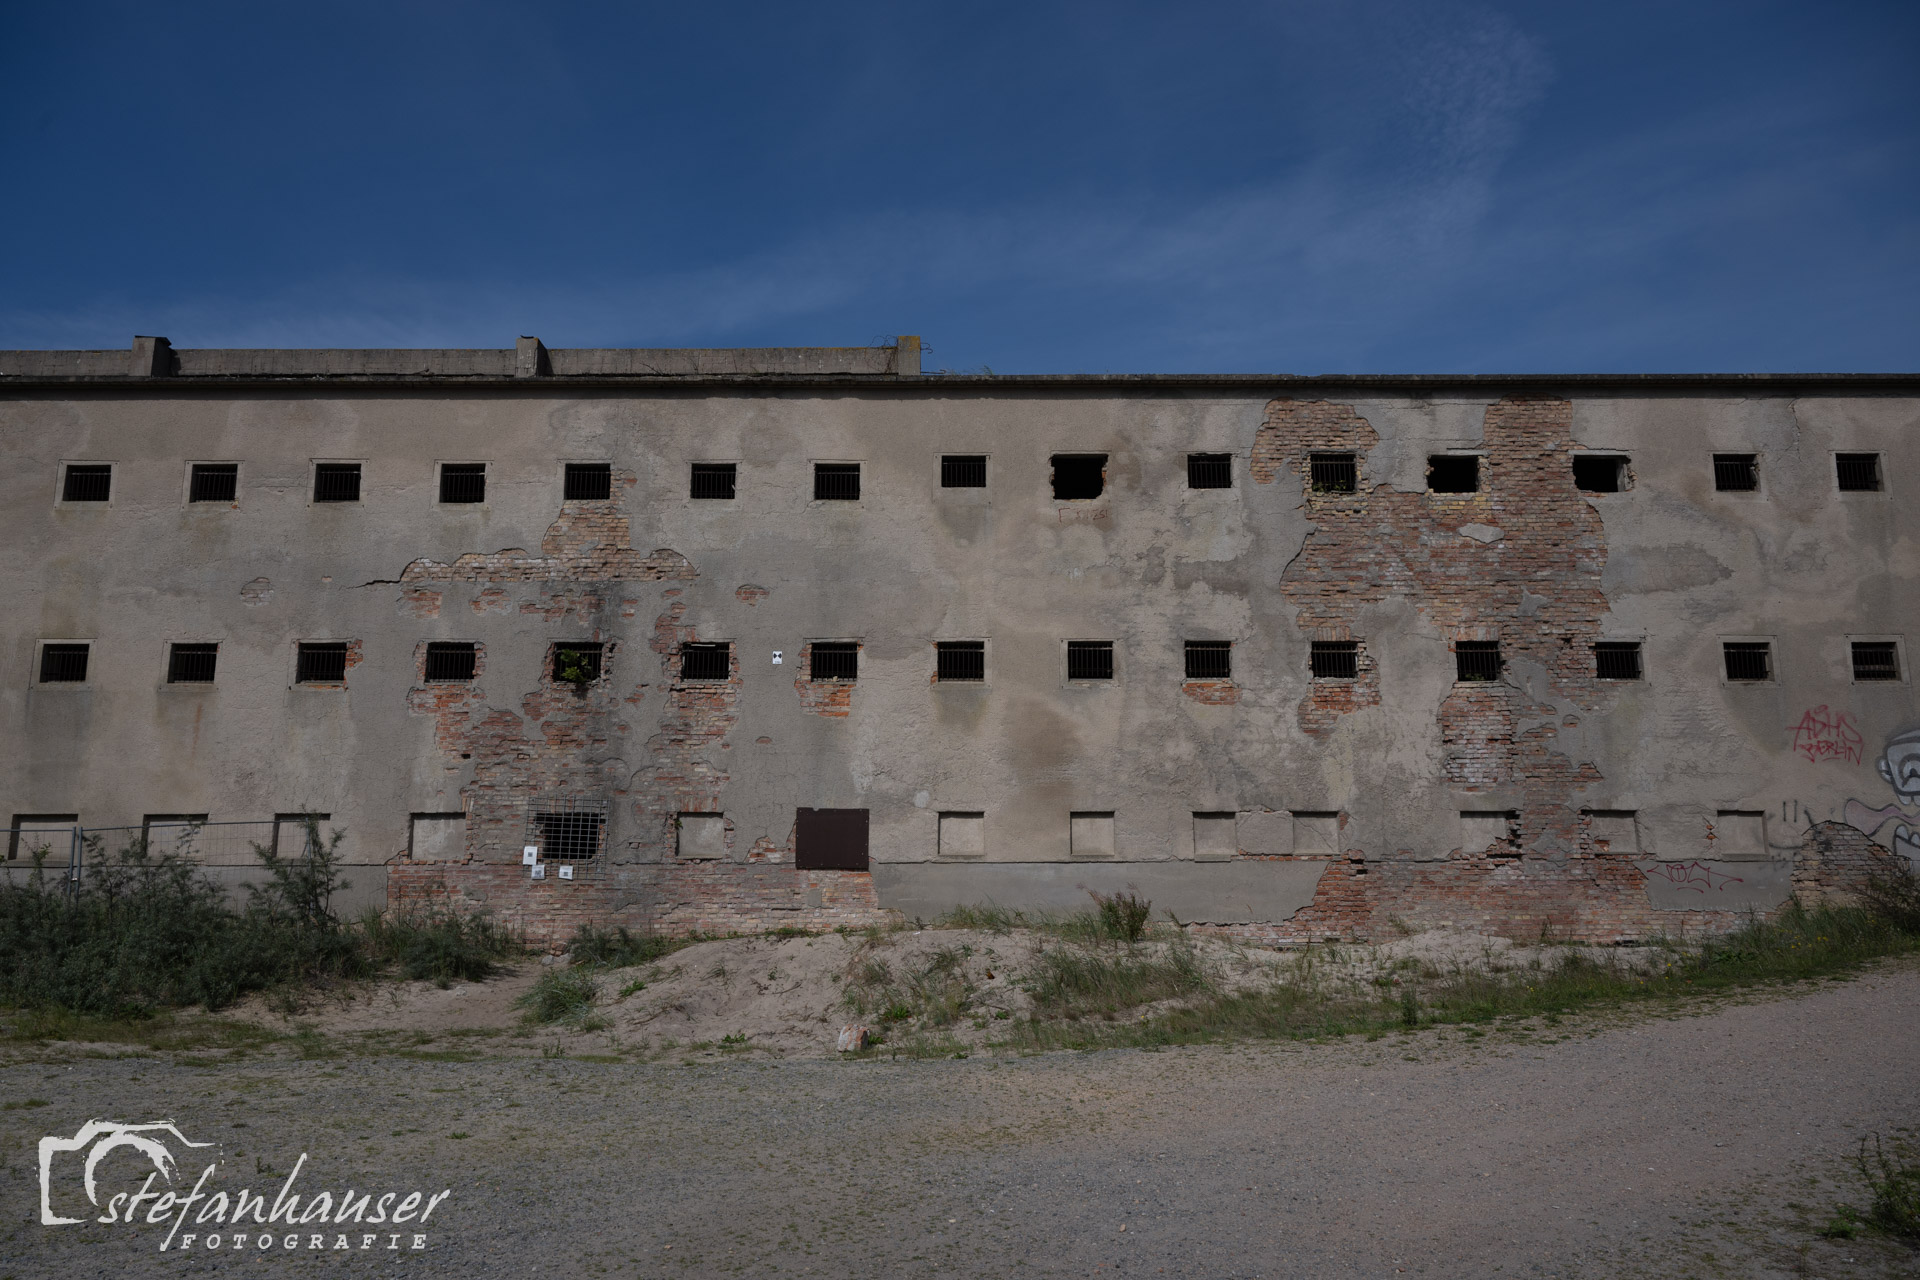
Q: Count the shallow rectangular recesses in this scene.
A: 12